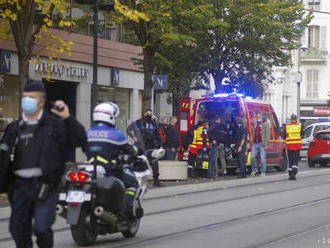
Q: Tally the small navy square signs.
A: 3